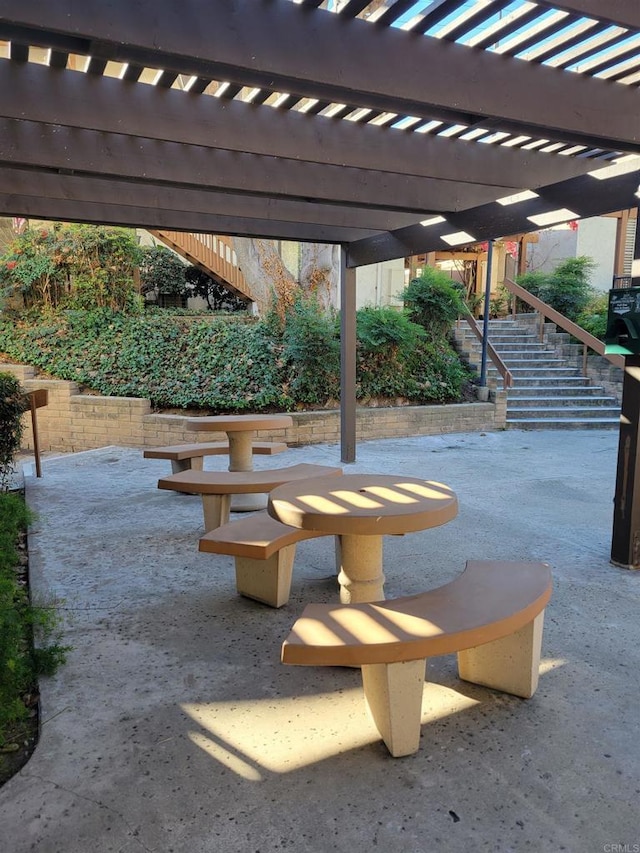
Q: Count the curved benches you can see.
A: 4